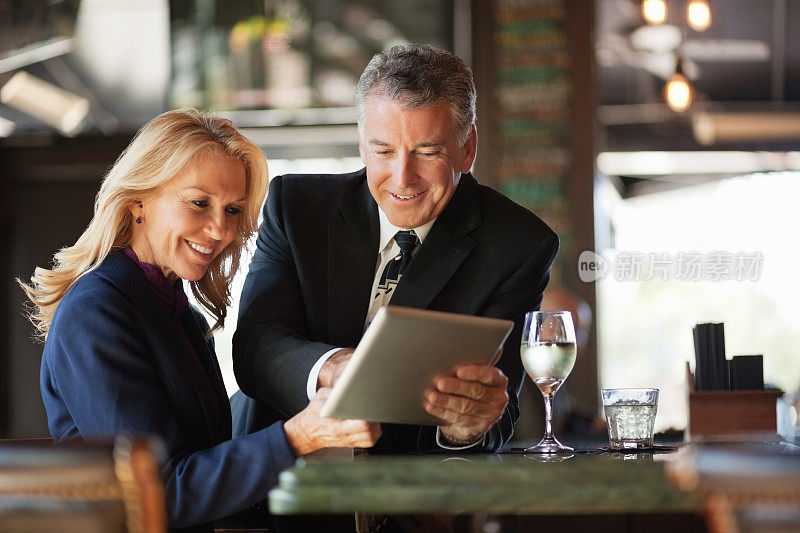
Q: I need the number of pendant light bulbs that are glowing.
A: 3